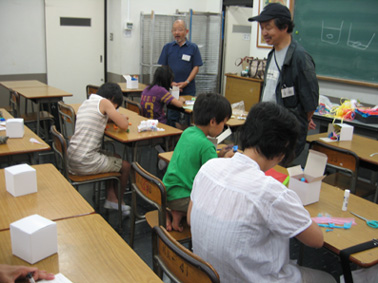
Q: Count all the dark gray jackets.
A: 1